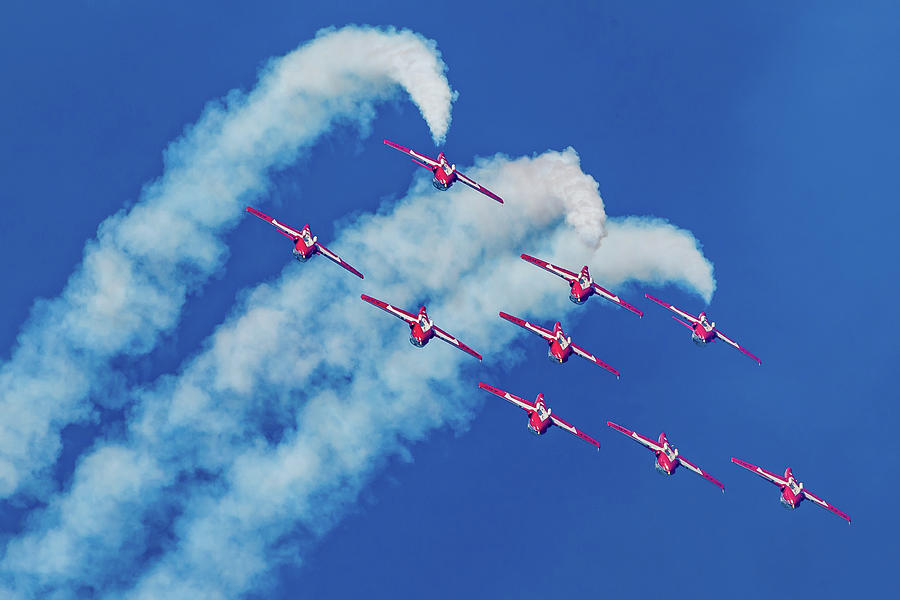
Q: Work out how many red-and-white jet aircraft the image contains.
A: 9